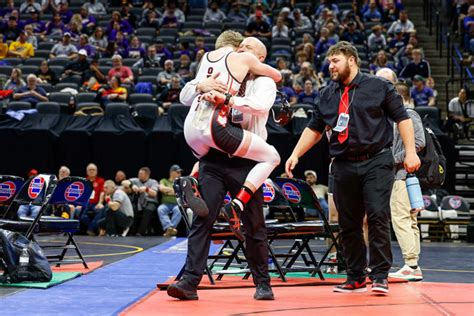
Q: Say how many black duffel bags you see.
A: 1